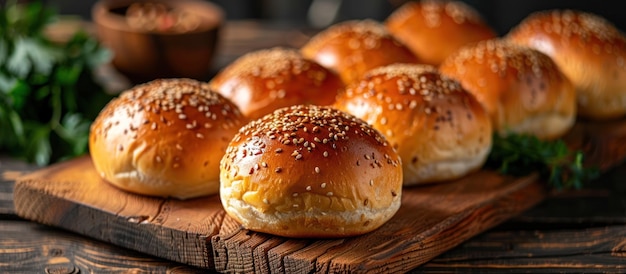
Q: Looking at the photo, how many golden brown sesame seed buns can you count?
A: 8